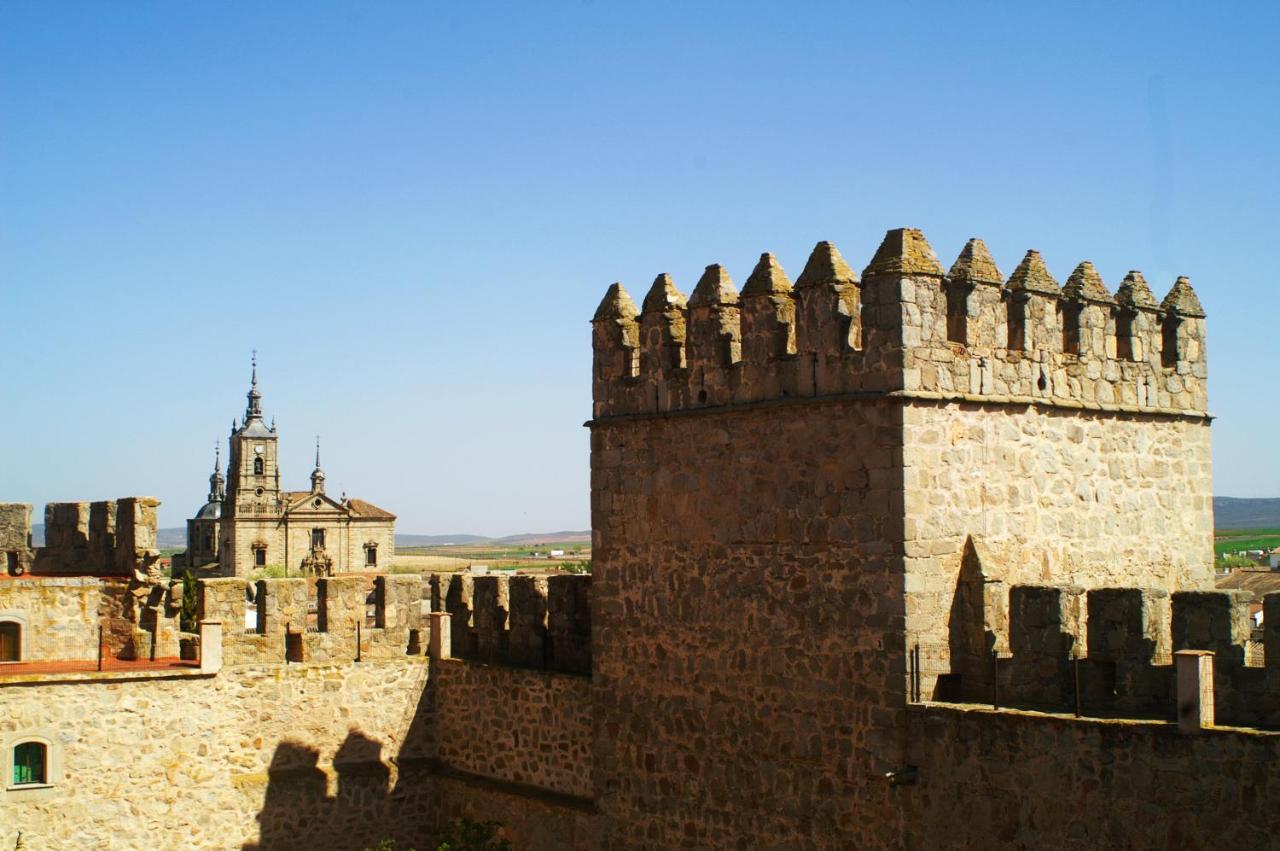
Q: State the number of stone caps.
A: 11